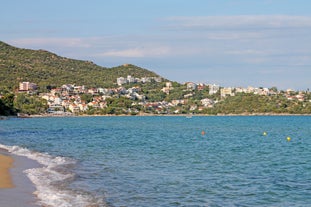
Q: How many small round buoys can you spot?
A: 3